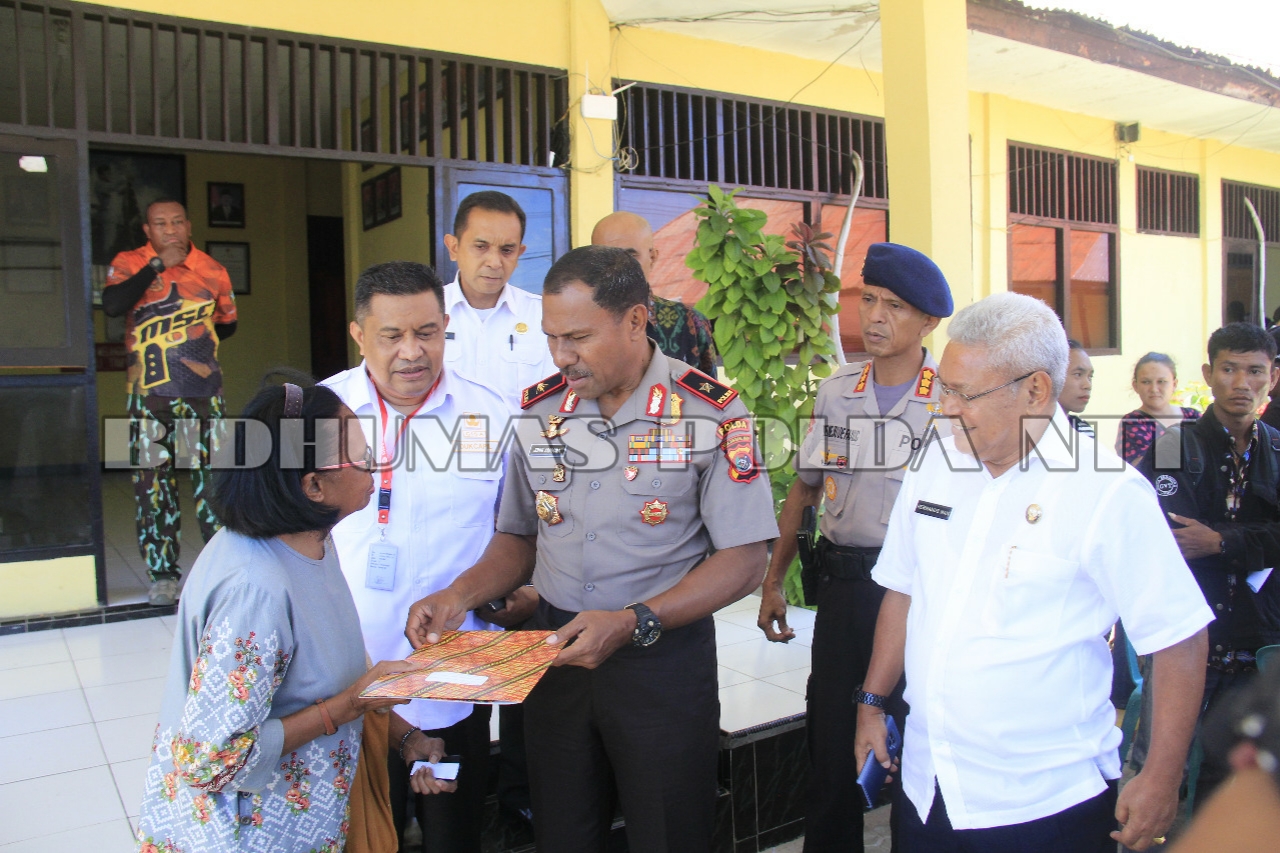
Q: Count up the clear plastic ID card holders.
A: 1